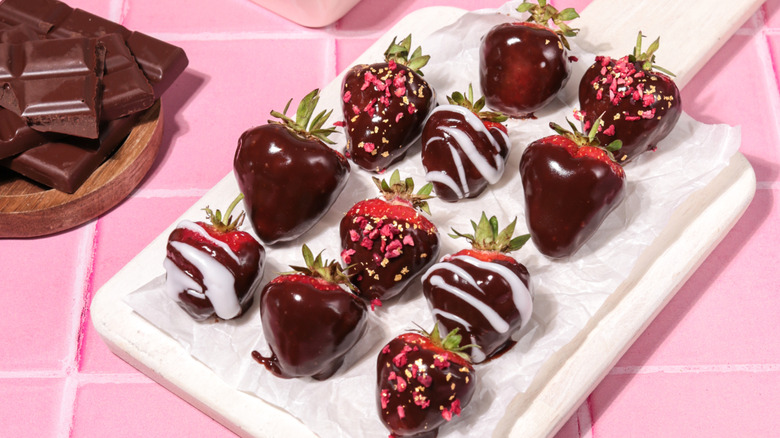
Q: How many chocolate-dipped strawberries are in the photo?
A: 11